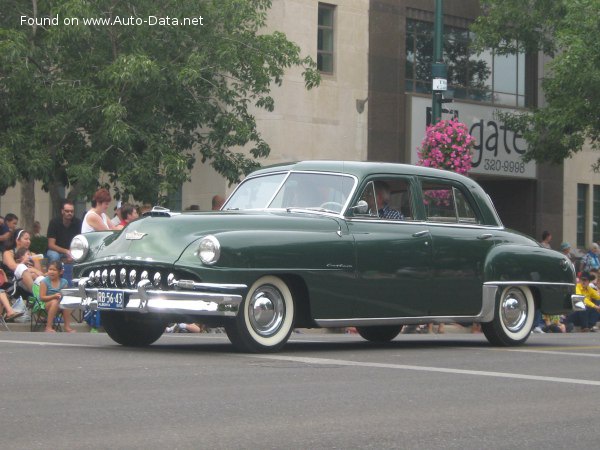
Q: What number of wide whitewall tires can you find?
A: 2